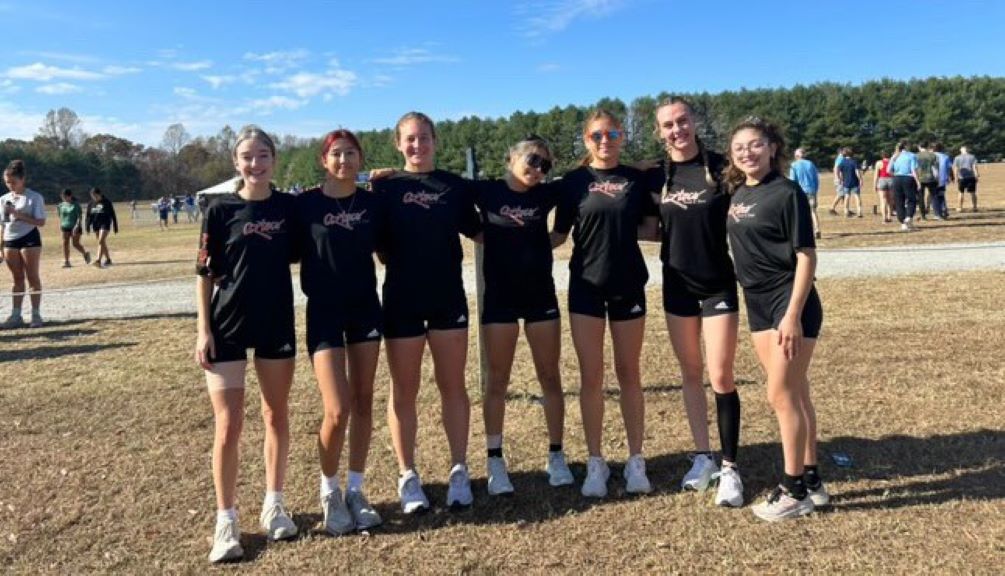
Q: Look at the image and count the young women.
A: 7